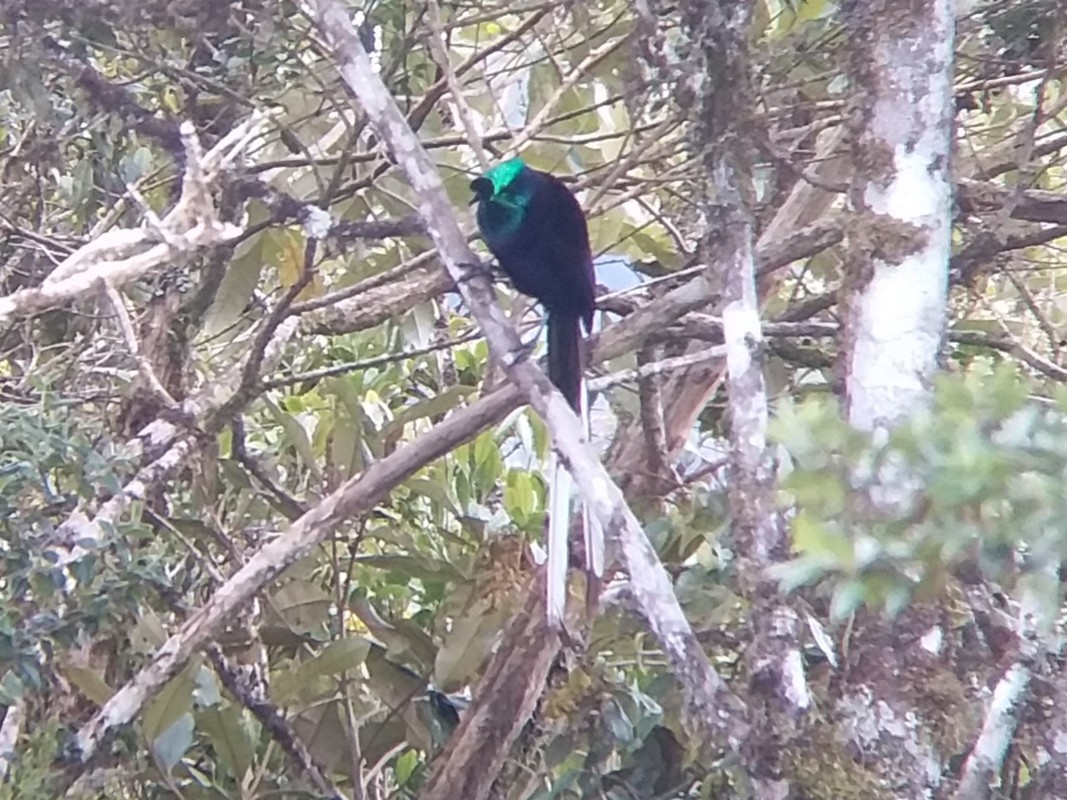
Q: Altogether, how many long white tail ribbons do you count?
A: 2